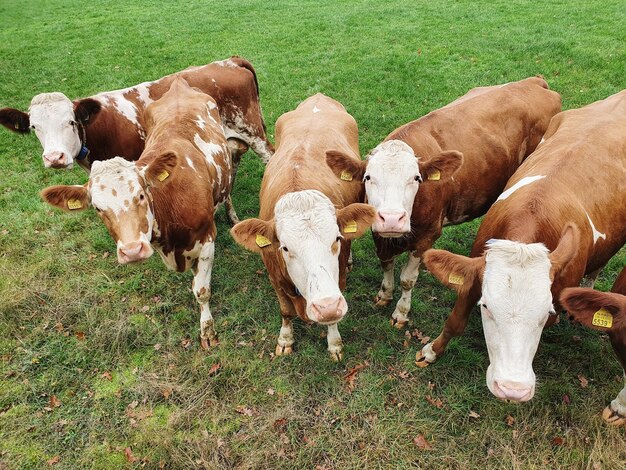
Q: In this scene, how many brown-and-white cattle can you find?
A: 6